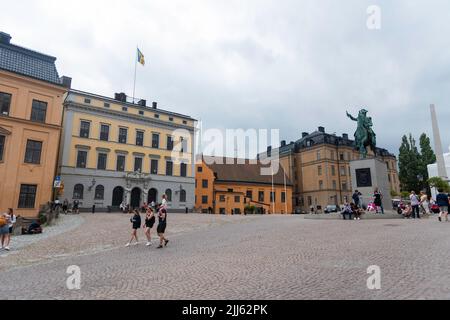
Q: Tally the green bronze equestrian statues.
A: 1